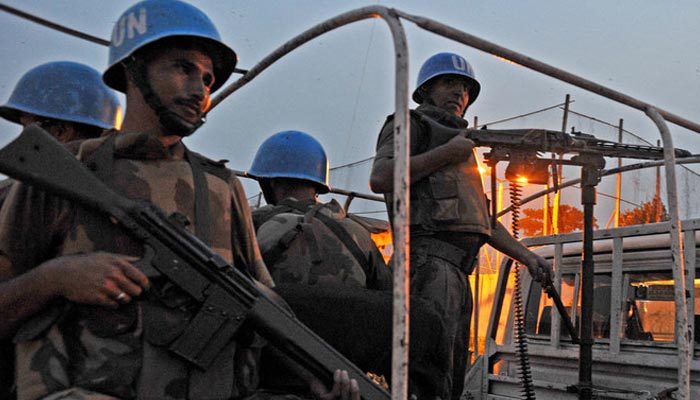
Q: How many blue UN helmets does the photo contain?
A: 4